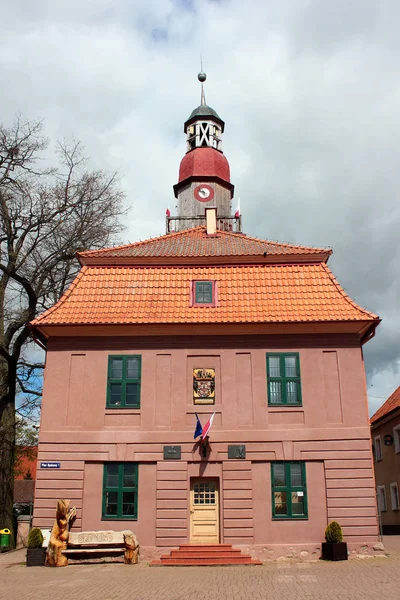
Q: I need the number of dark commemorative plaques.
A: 2